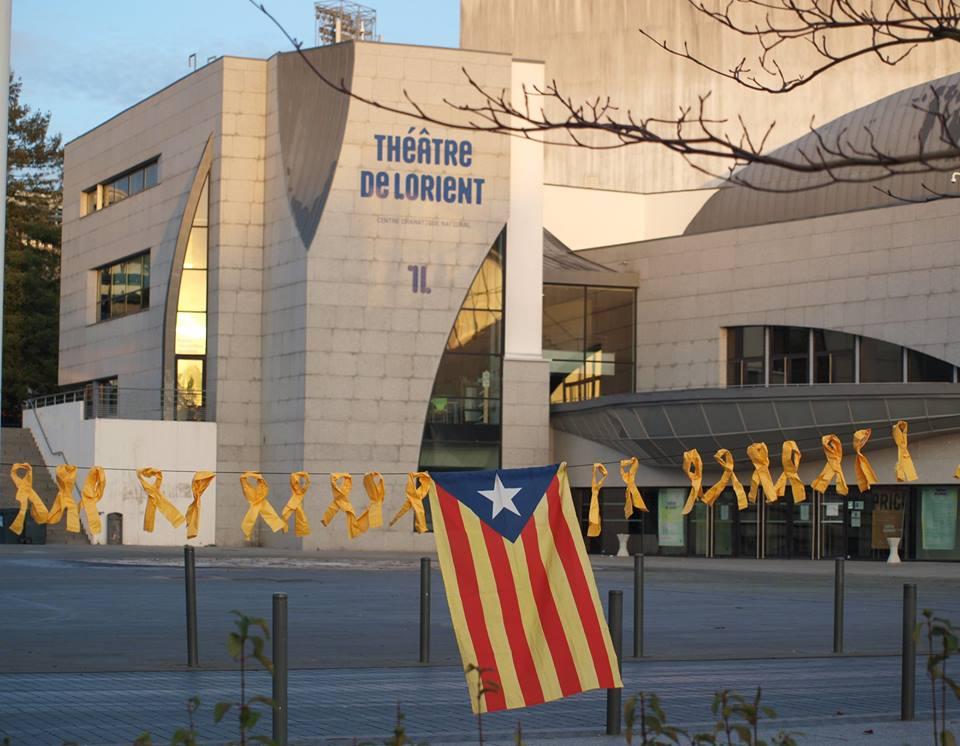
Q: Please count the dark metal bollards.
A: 7